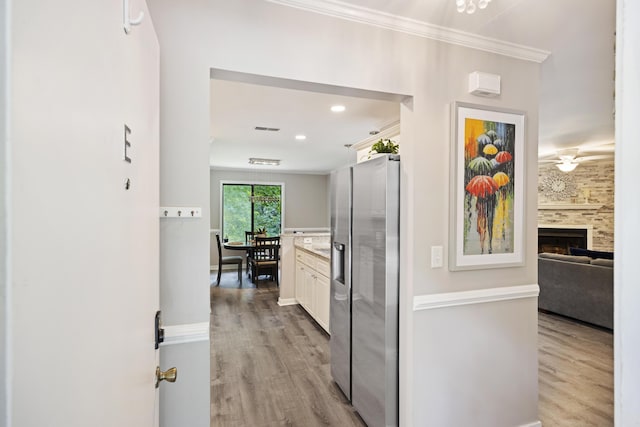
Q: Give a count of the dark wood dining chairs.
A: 3